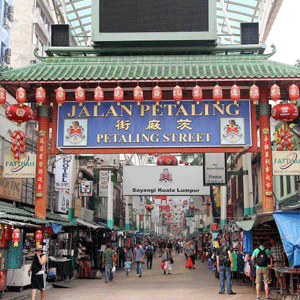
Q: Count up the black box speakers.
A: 2